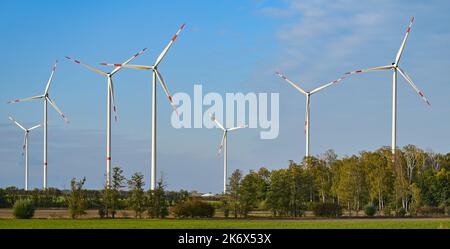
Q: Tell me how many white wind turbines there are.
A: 7